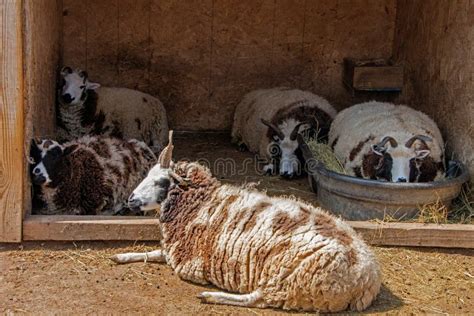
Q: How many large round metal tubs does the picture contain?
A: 1